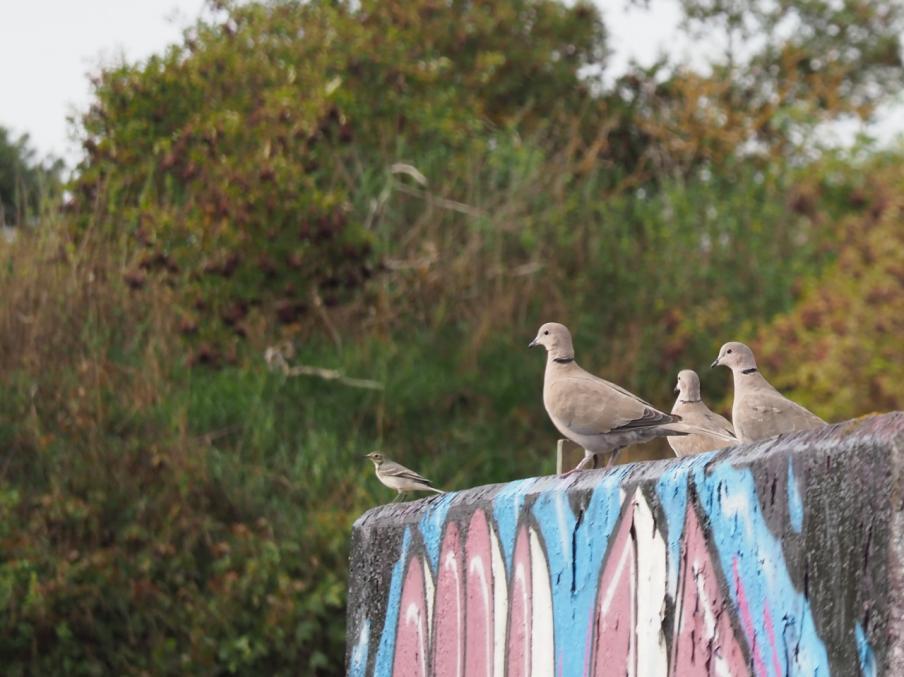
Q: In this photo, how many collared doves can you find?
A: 3